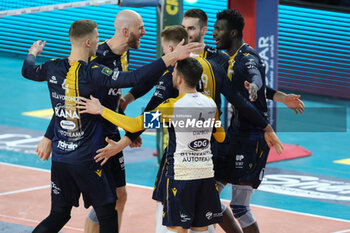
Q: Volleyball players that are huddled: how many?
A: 6